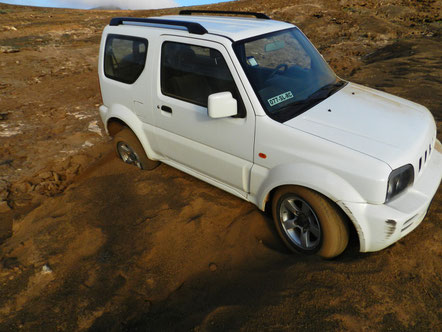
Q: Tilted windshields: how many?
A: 1